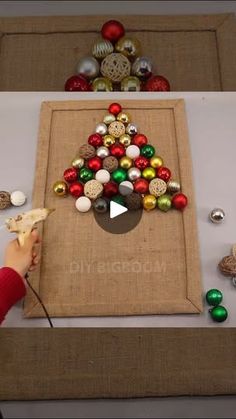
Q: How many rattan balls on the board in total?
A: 6